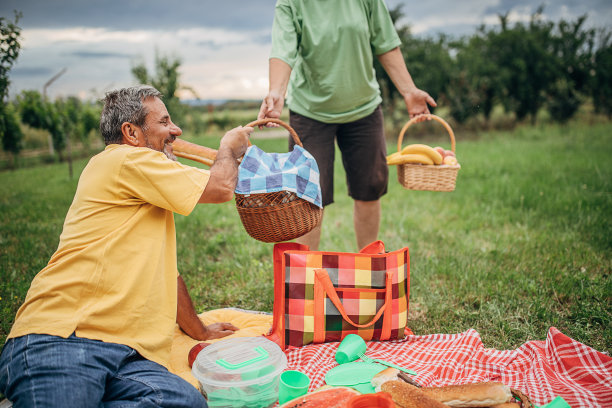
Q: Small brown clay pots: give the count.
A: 0